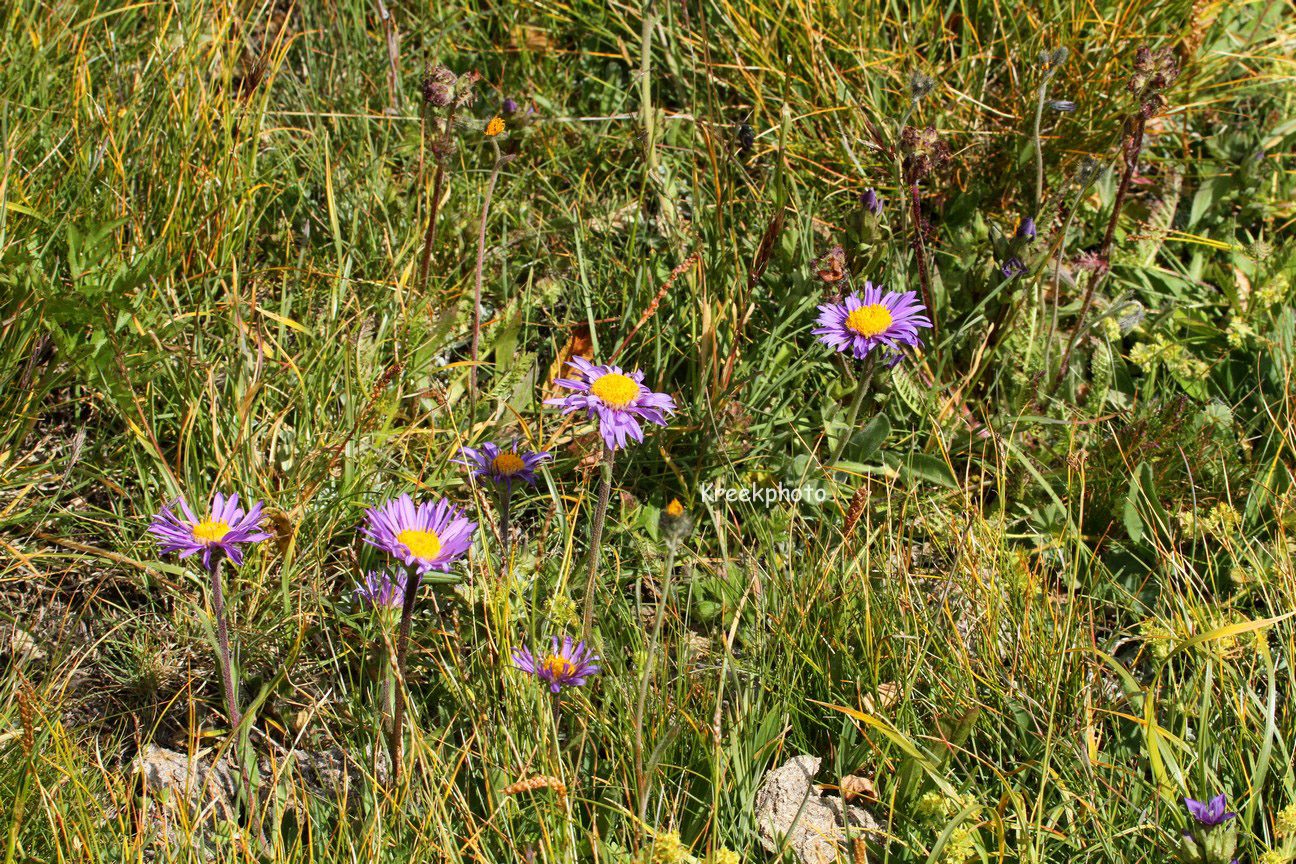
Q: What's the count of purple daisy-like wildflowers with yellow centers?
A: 6